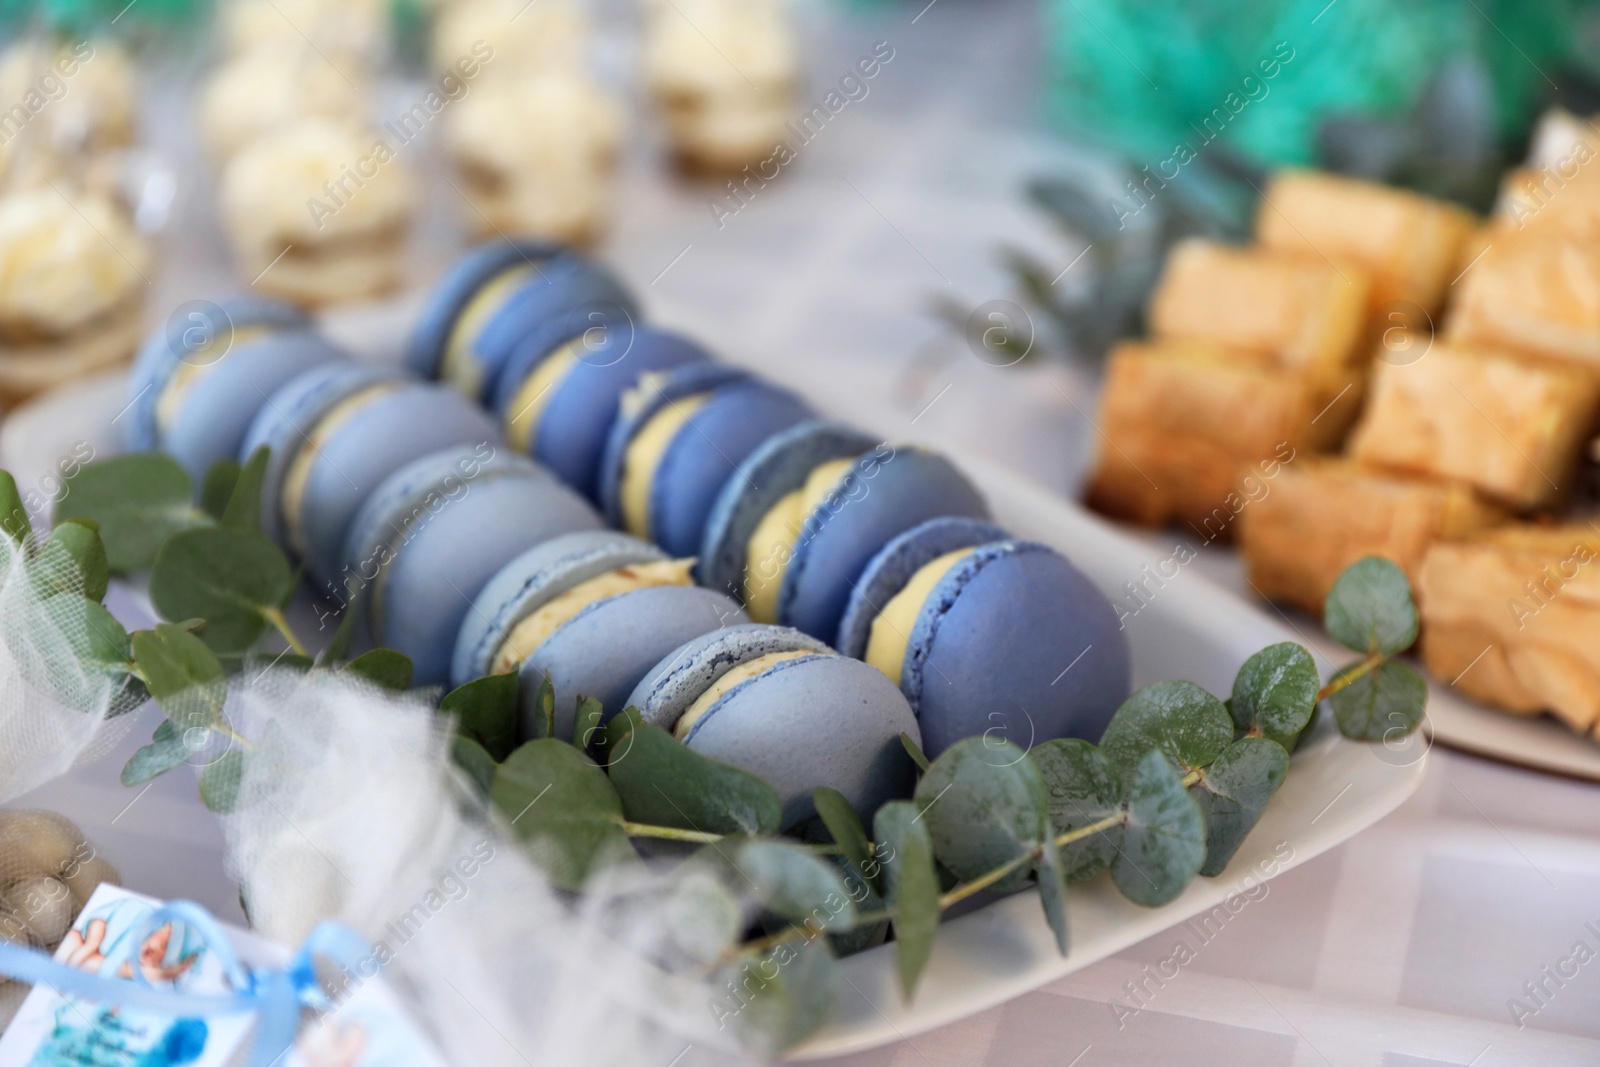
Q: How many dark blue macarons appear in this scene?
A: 5